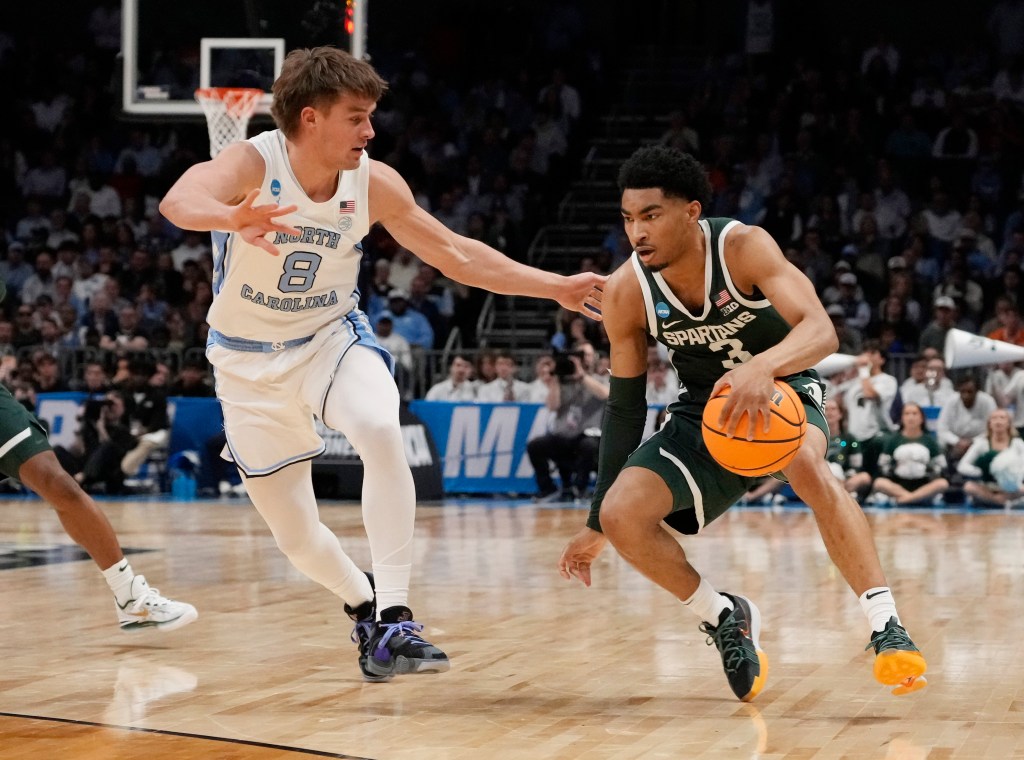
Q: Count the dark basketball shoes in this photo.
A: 4